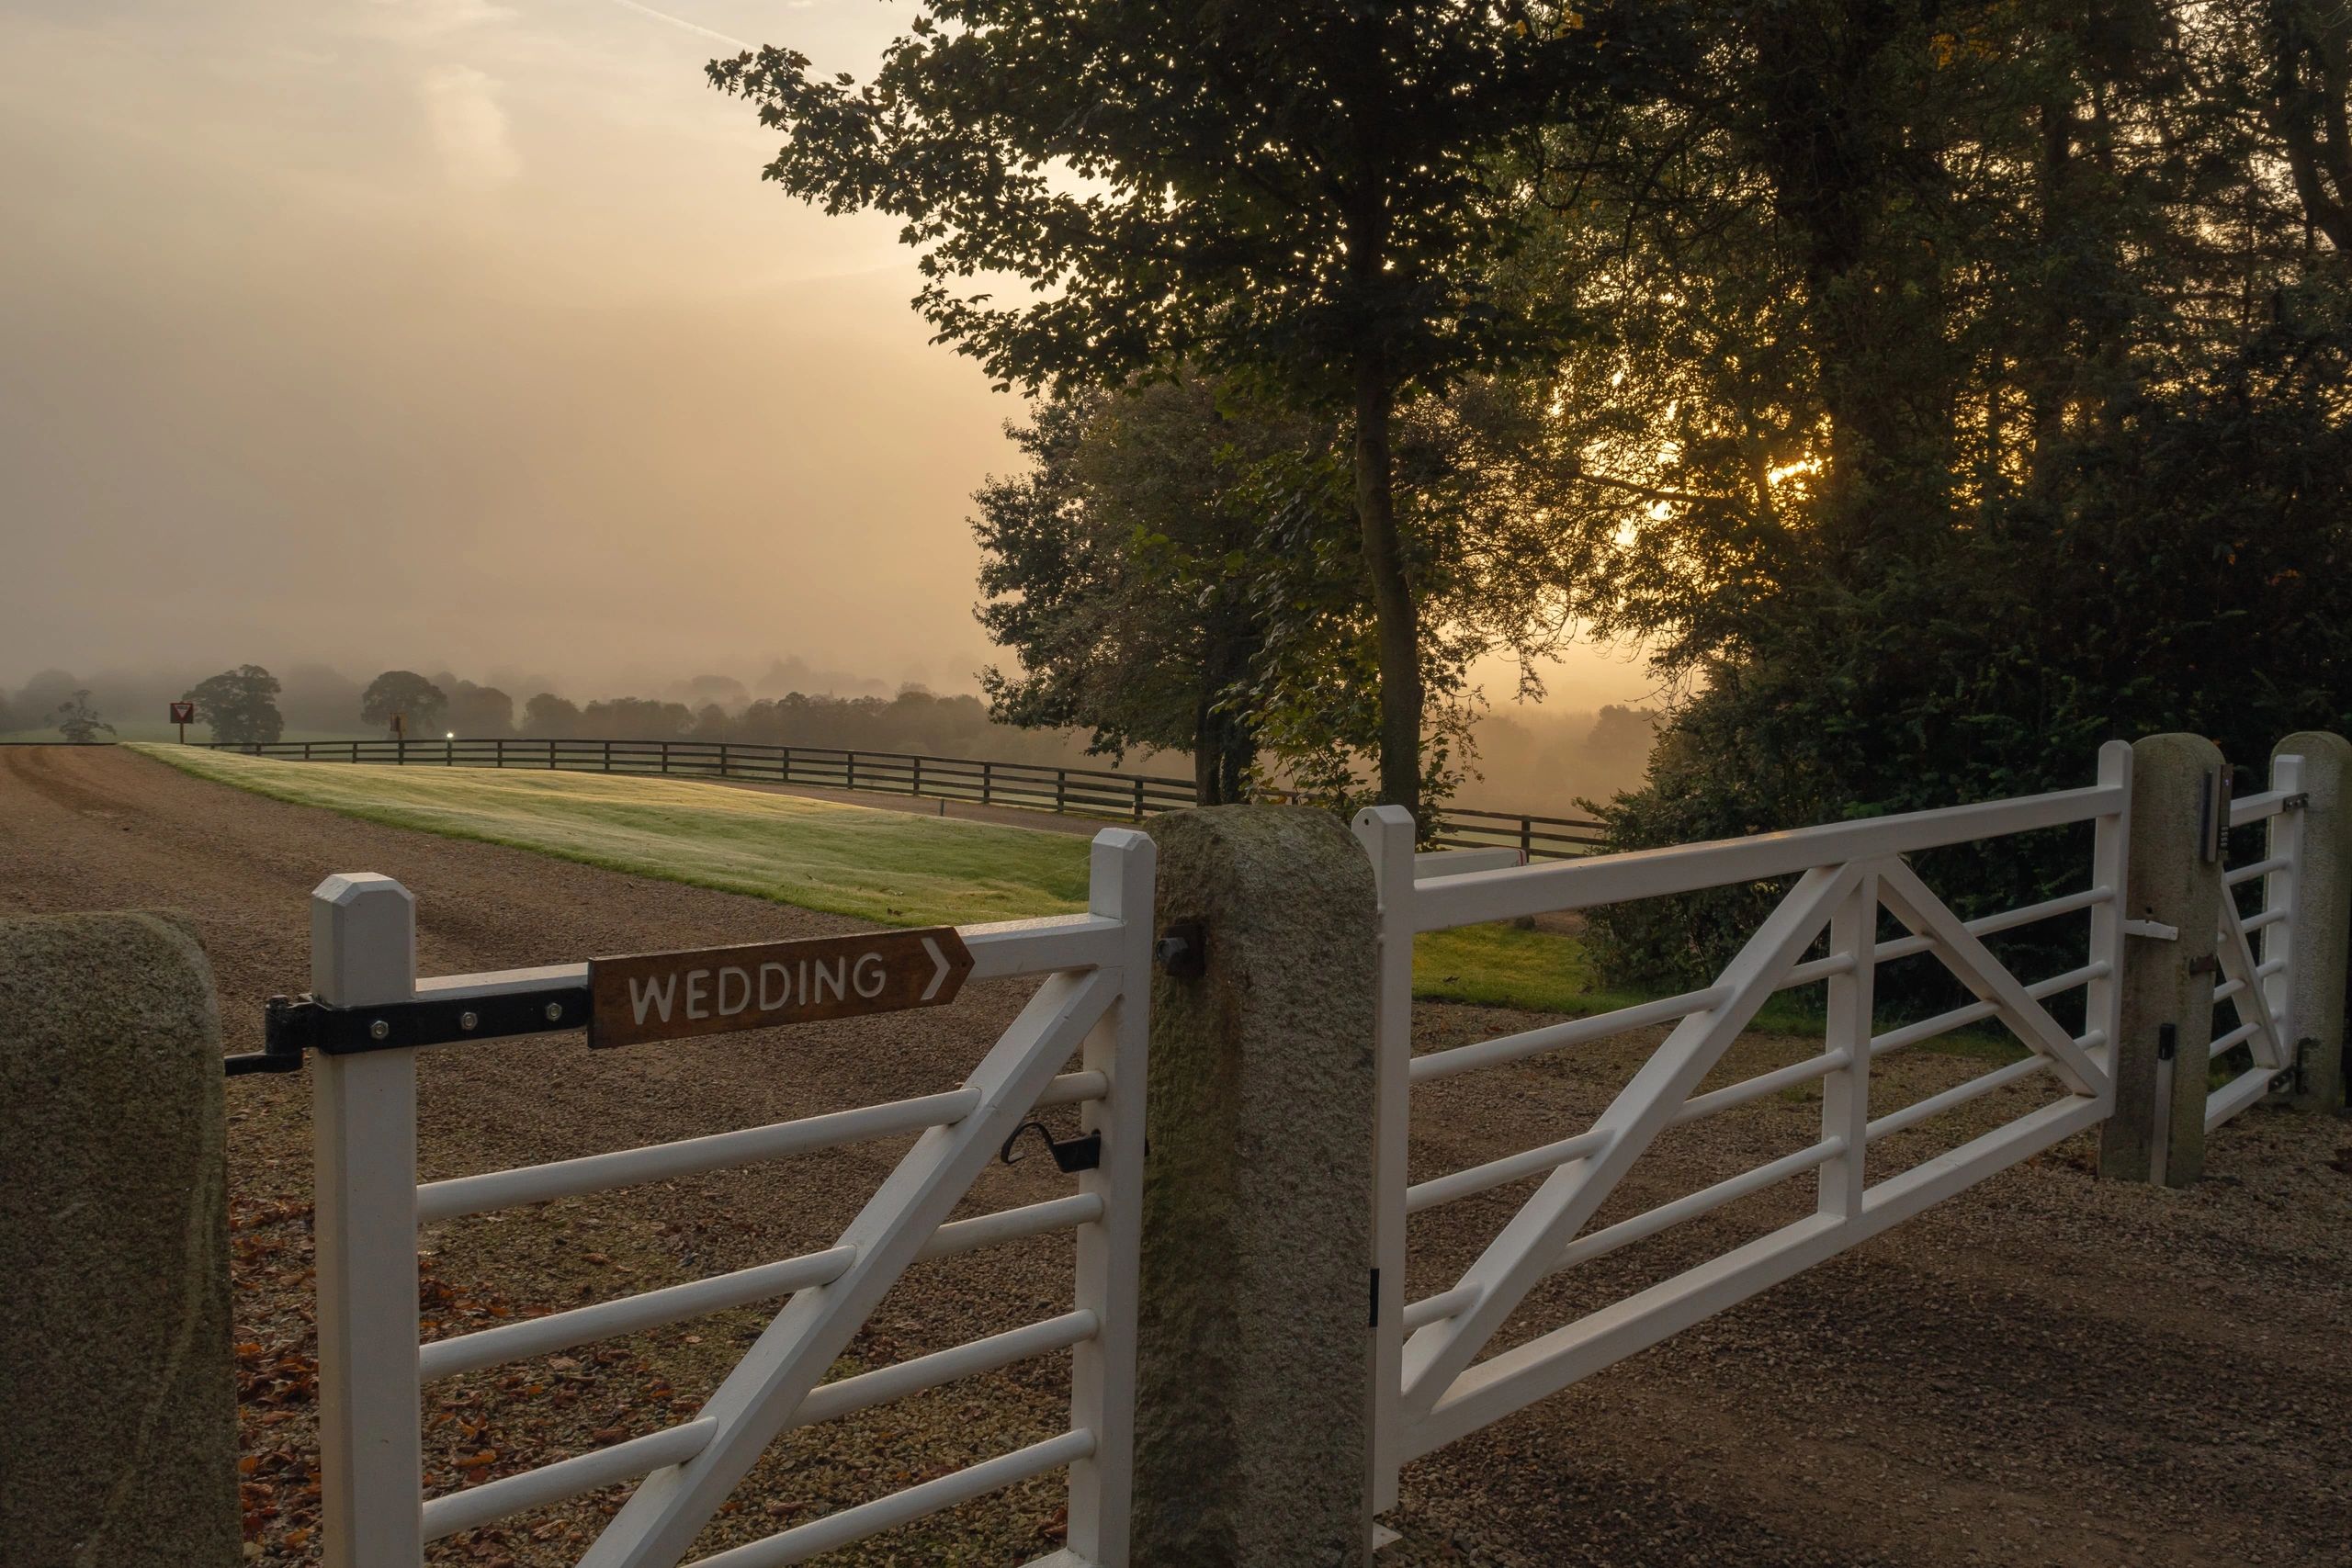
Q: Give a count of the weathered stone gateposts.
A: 4